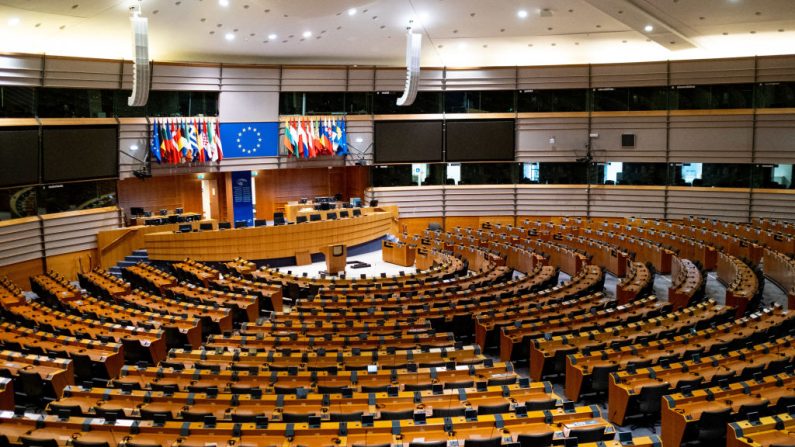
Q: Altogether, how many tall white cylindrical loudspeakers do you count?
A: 2